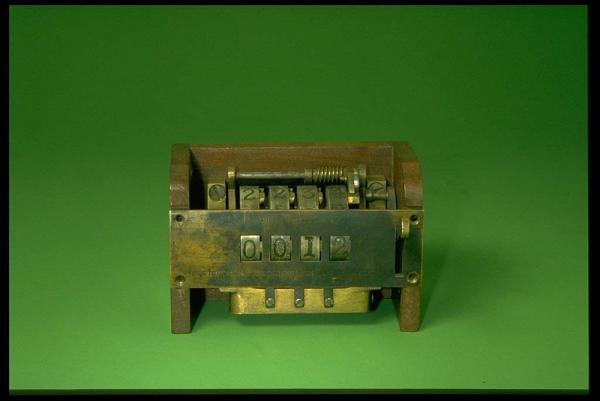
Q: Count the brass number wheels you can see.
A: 4